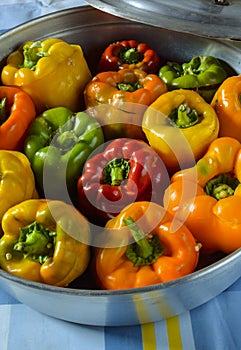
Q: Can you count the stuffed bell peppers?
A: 13